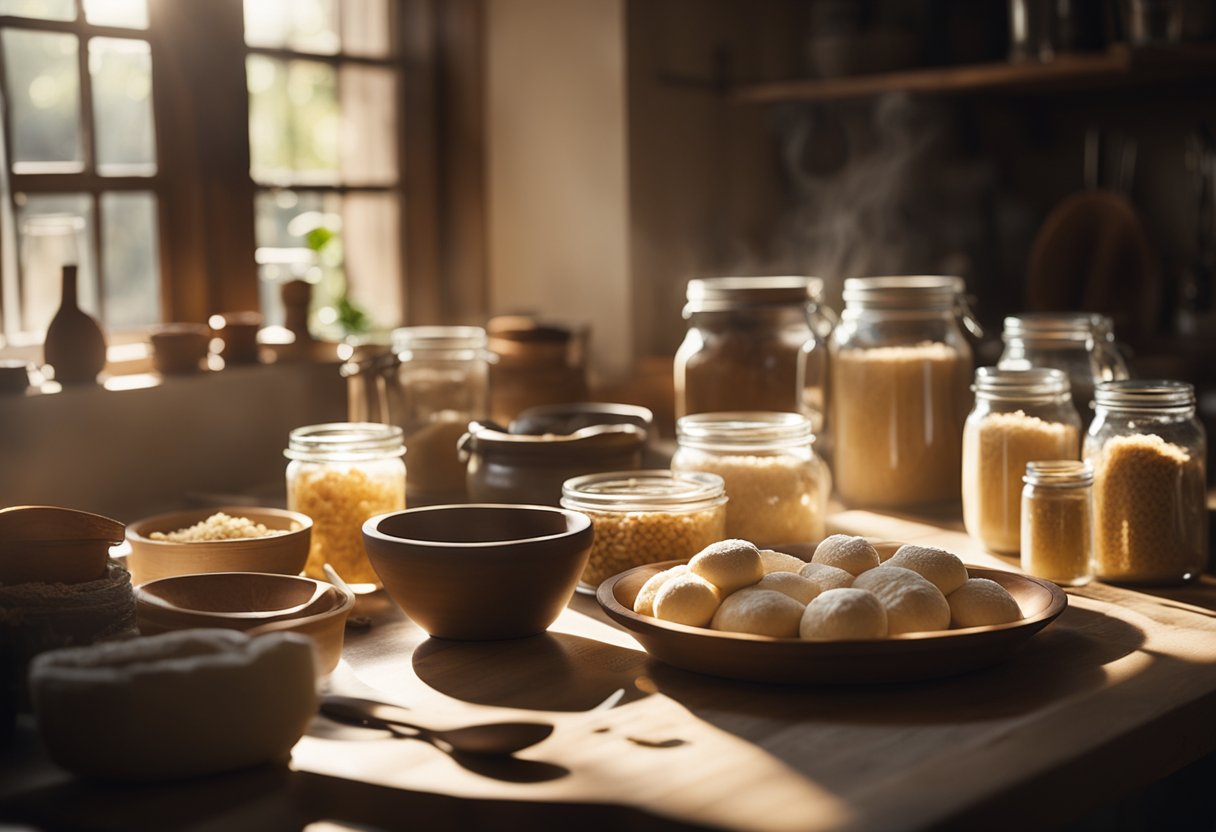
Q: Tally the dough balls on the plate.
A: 12